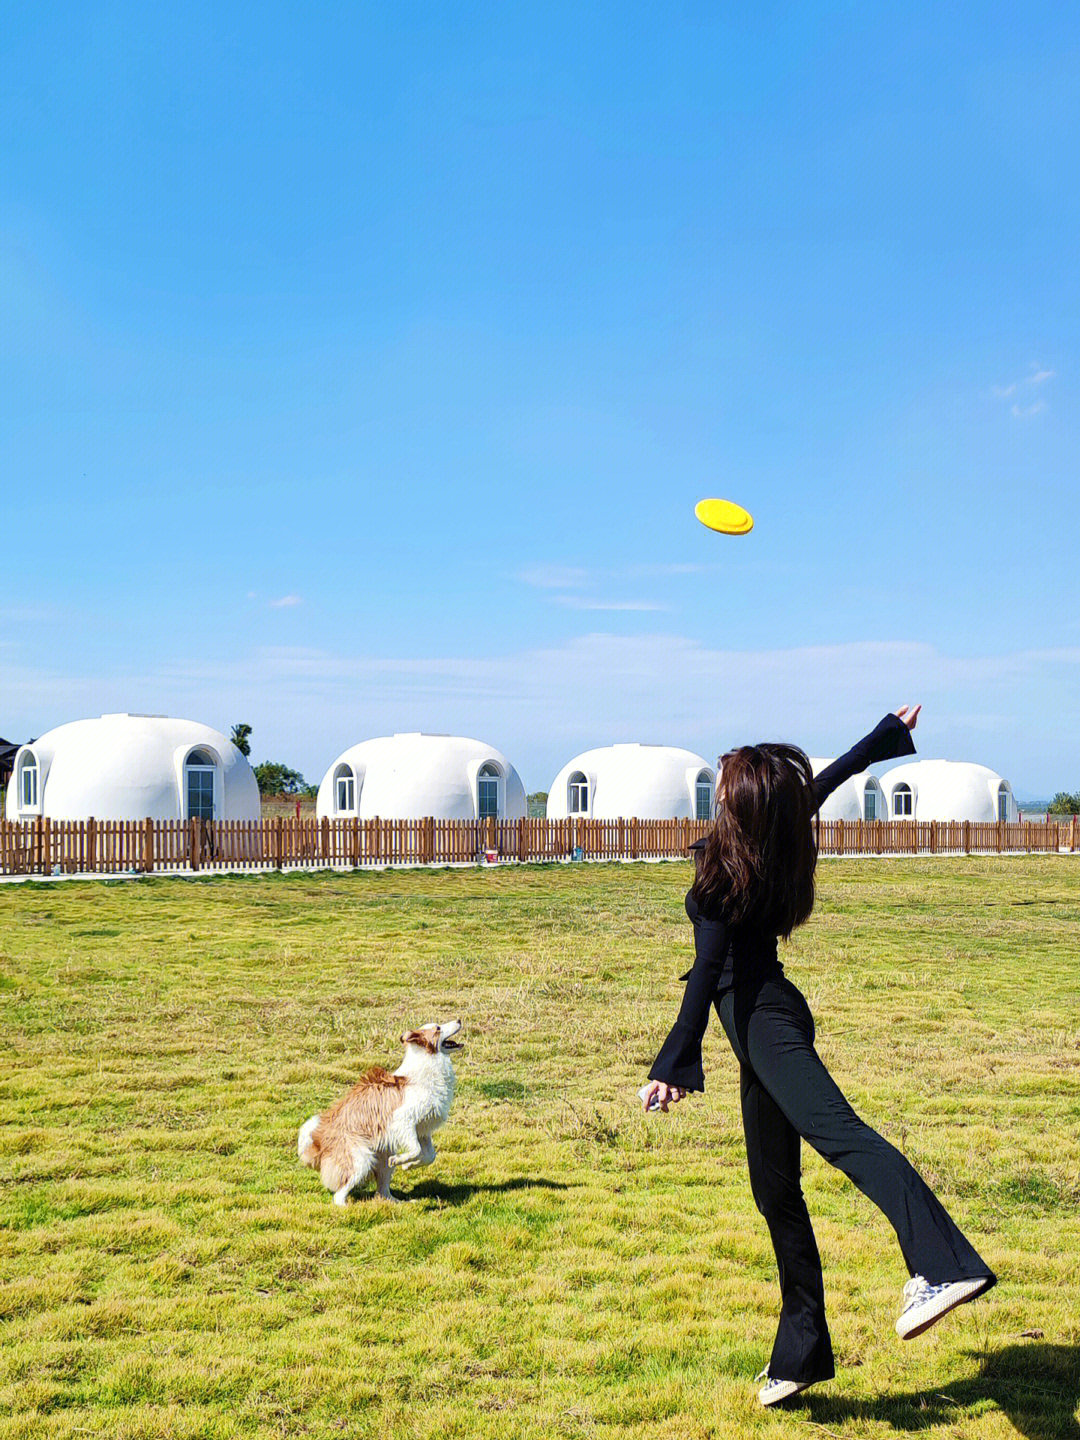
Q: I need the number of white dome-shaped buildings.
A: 5